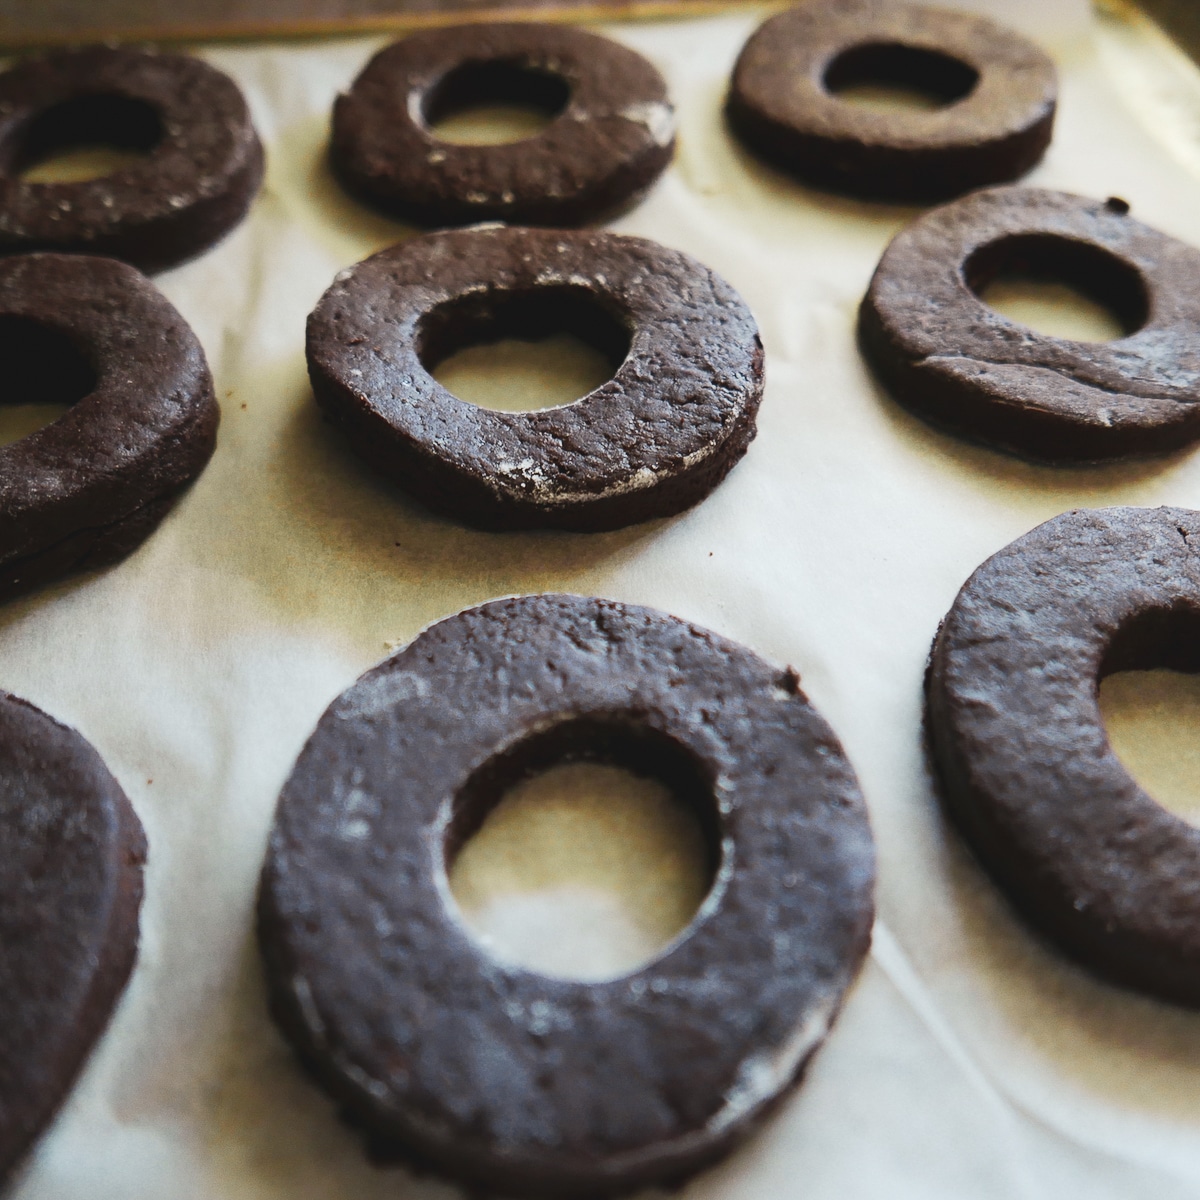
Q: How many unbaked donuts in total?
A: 9